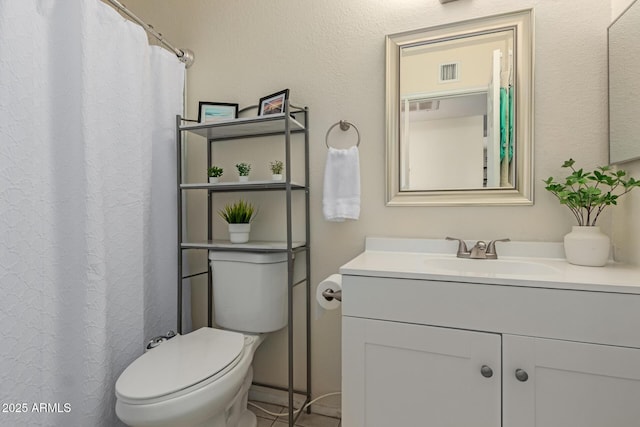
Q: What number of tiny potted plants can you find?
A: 3